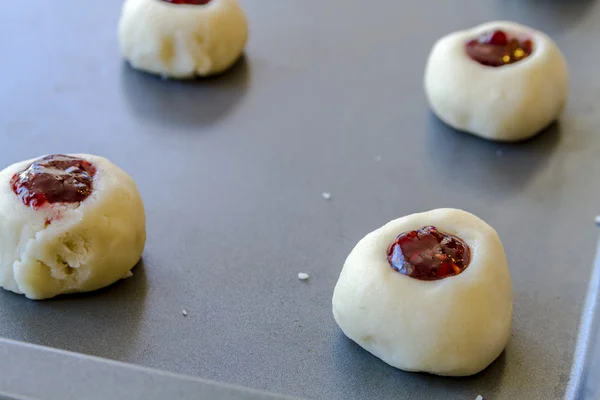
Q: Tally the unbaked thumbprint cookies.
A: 4